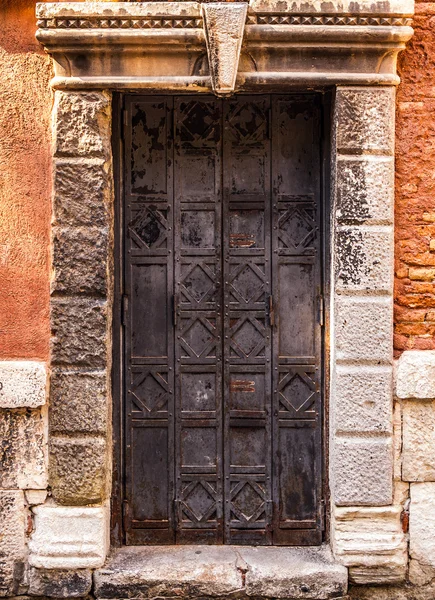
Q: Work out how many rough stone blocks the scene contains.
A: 12